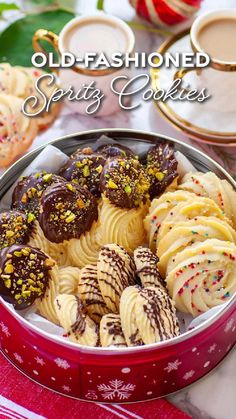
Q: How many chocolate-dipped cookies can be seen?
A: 8